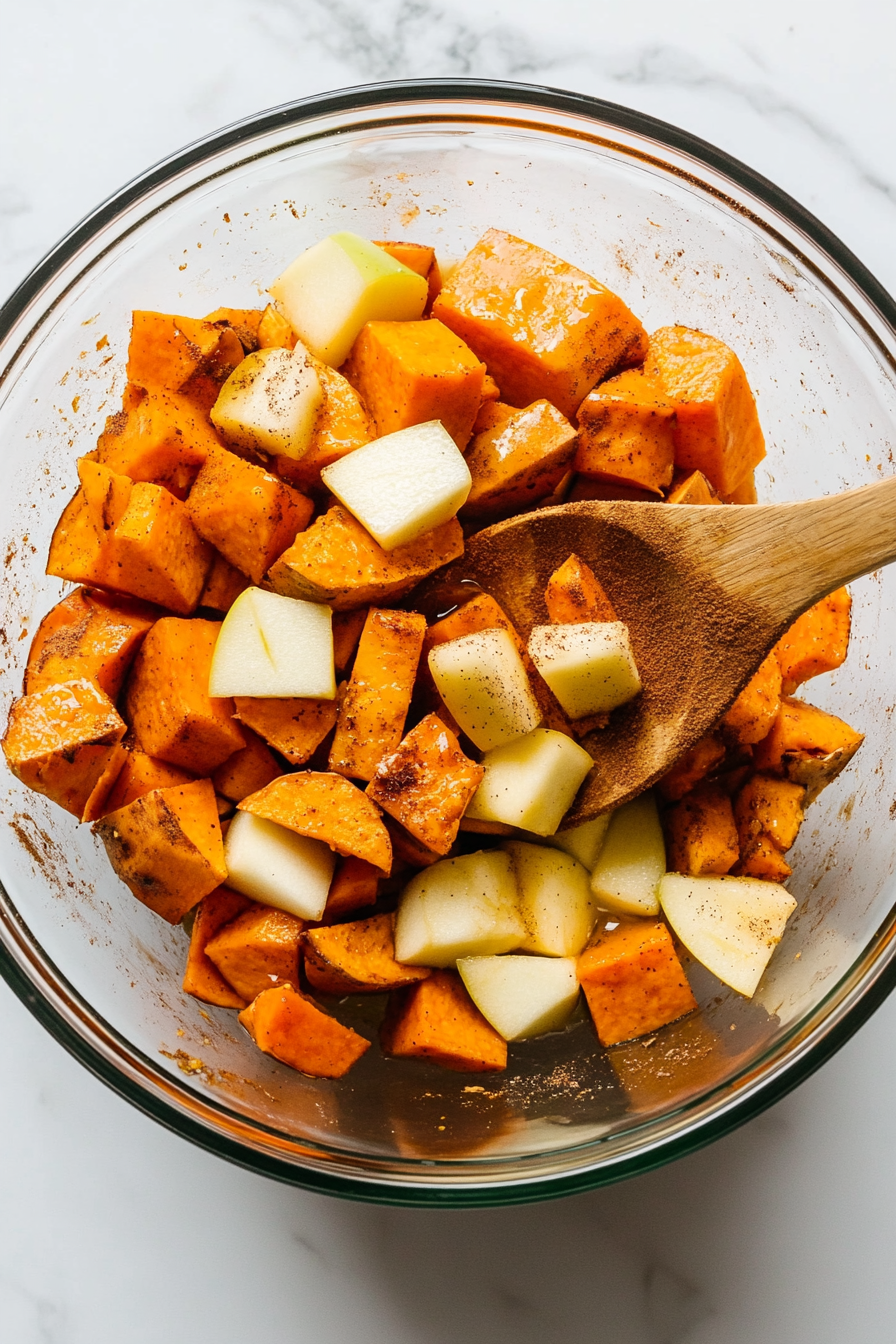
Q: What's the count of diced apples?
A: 14